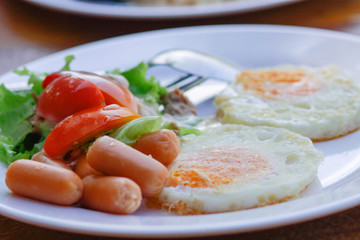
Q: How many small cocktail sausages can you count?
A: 6